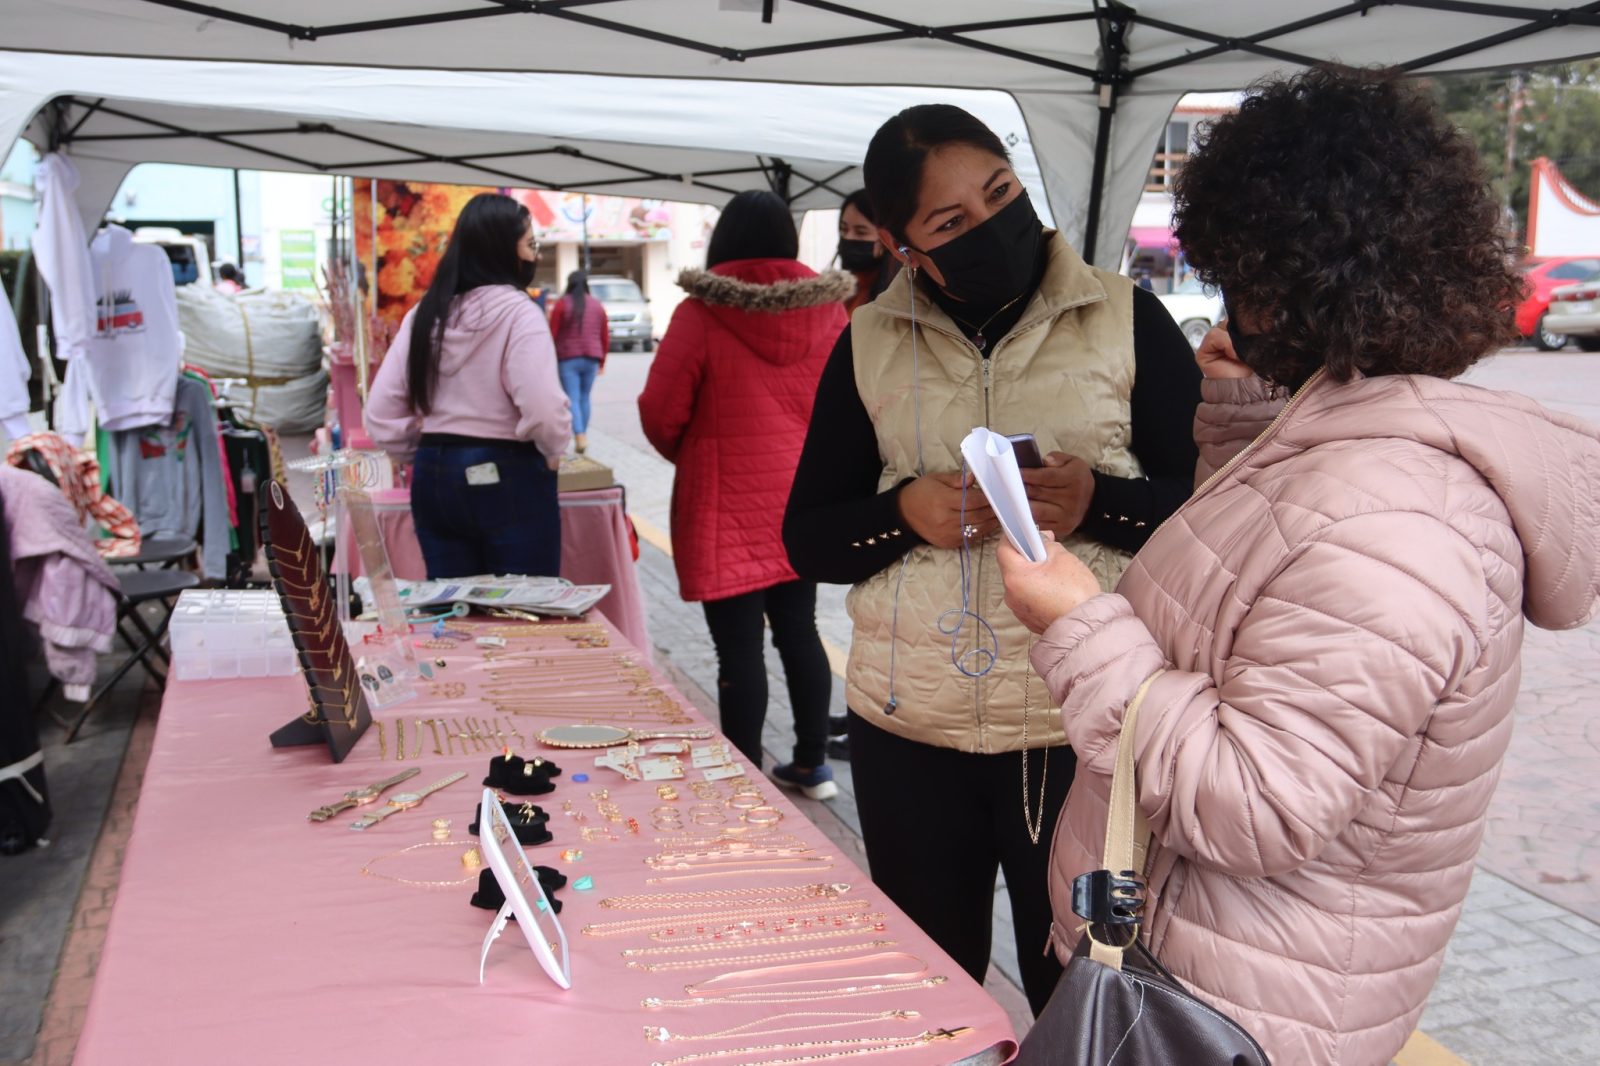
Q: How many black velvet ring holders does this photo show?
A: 3